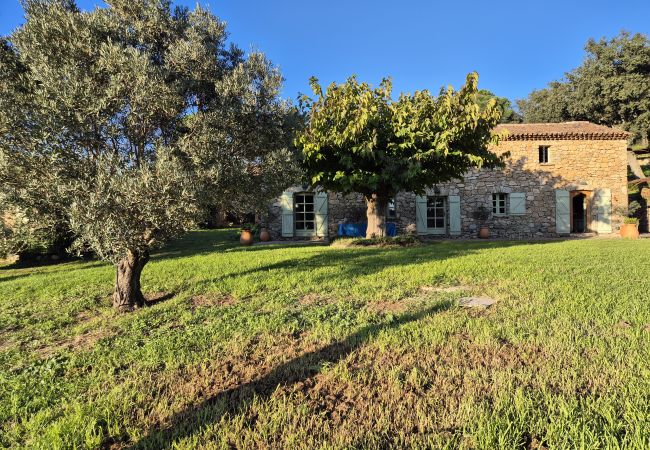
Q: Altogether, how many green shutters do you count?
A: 7